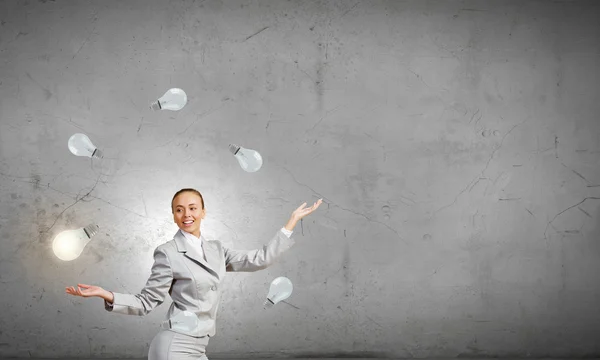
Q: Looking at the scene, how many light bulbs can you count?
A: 6